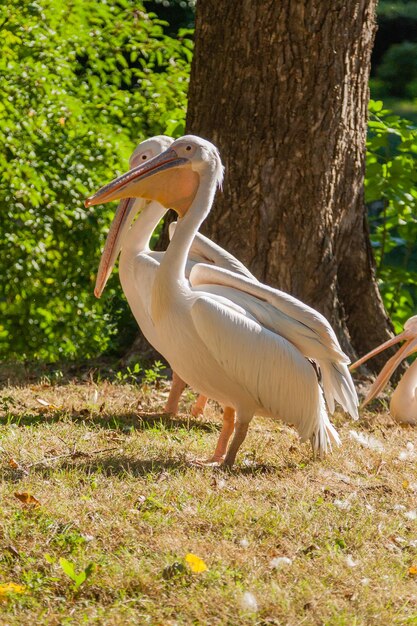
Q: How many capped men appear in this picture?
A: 0